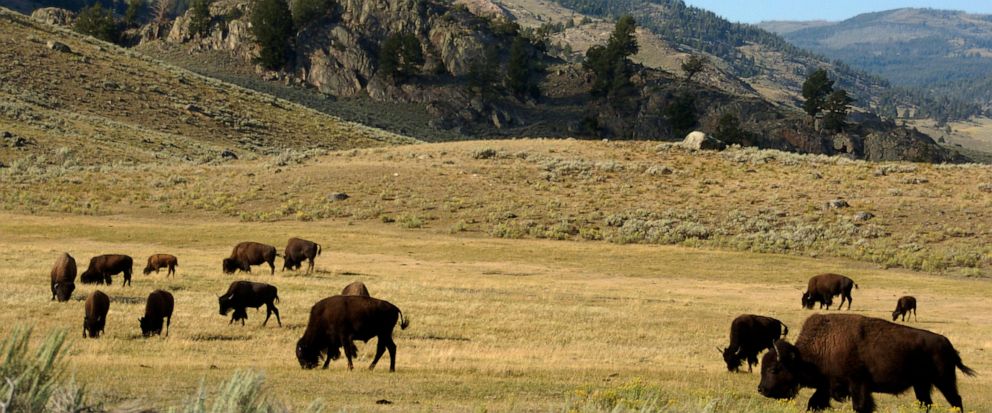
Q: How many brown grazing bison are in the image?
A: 14